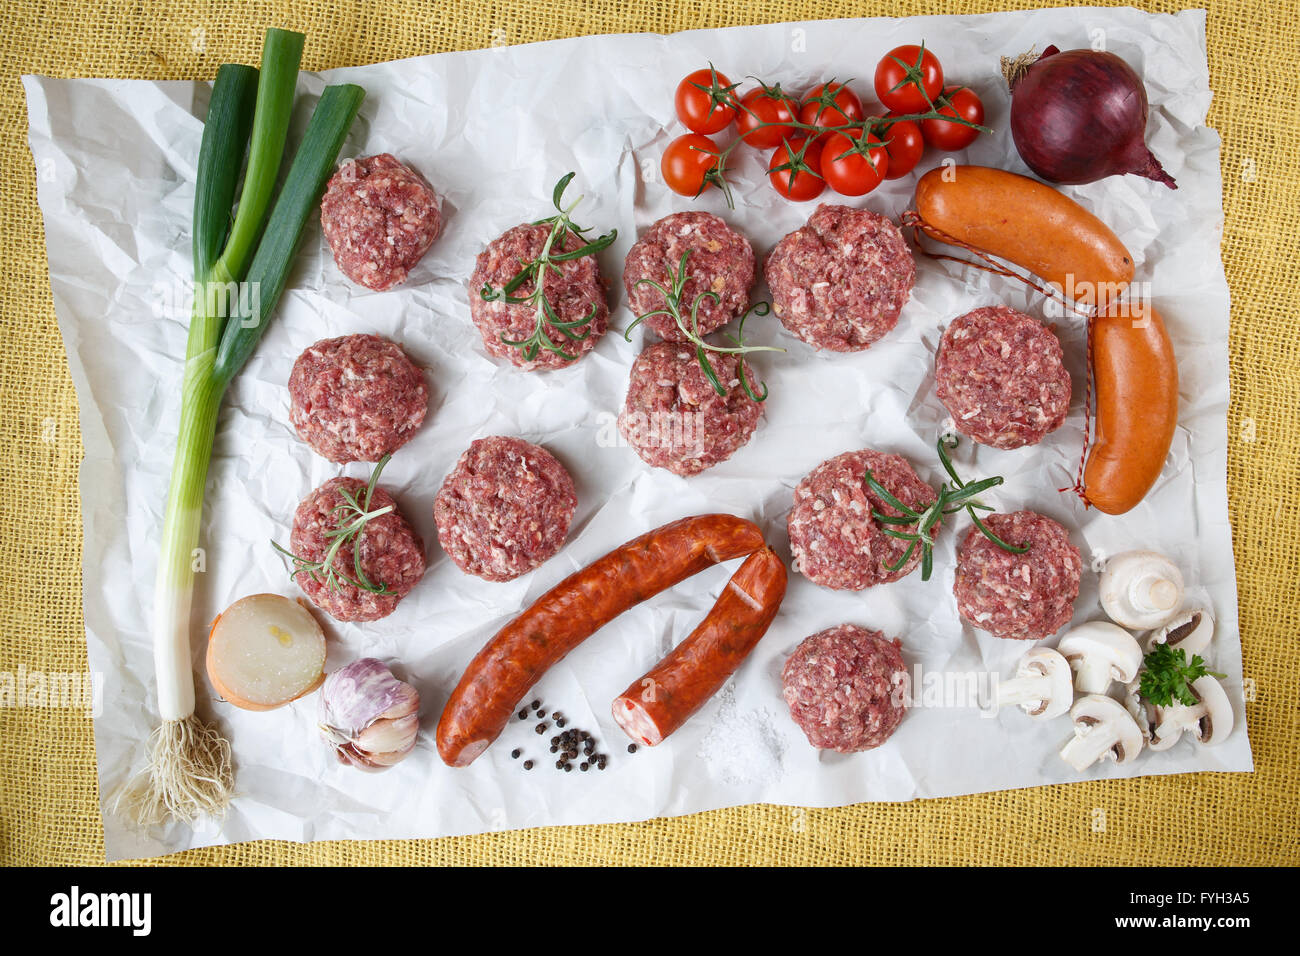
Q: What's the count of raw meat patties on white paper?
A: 12